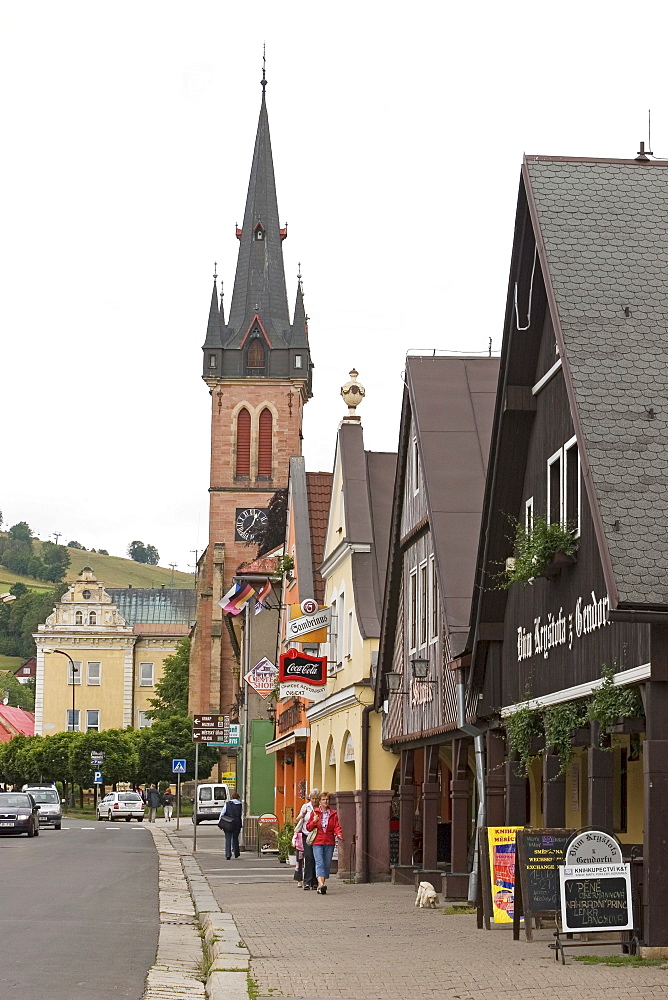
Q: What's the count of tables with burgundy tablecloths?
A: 0